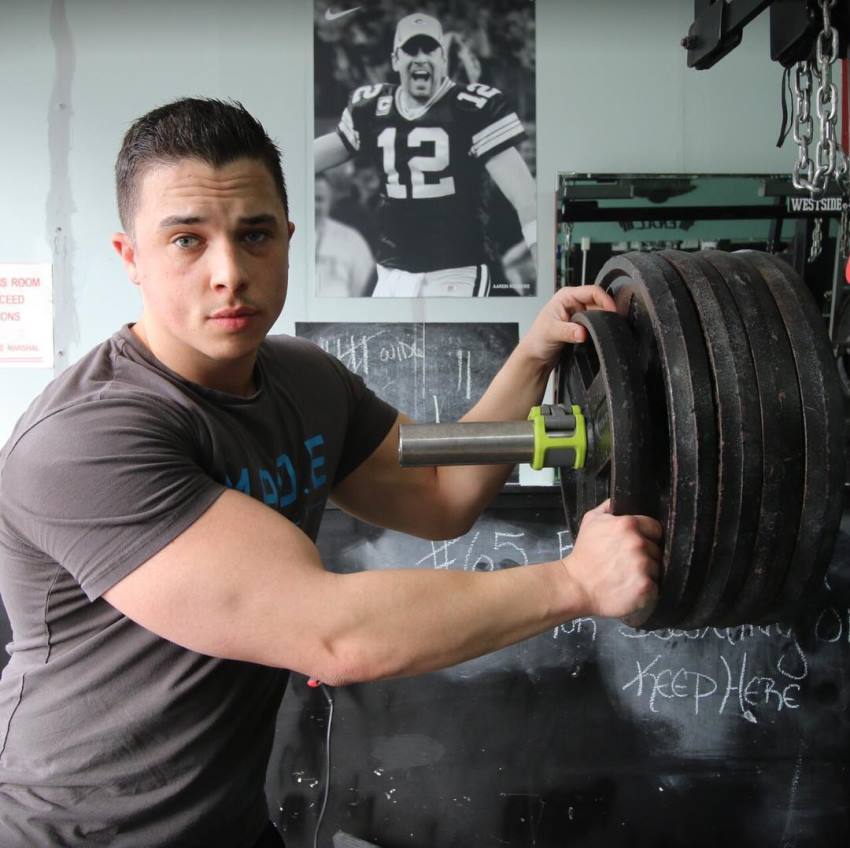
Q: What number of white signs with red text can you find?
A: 1